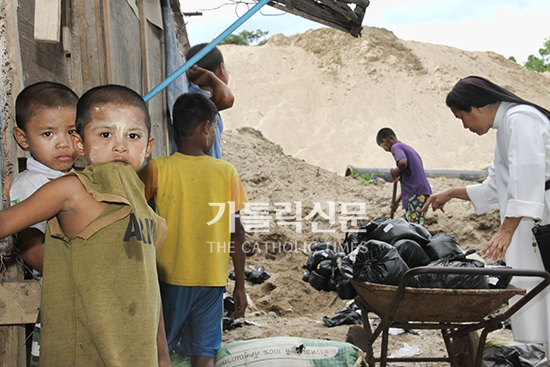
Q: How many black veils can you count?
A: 1